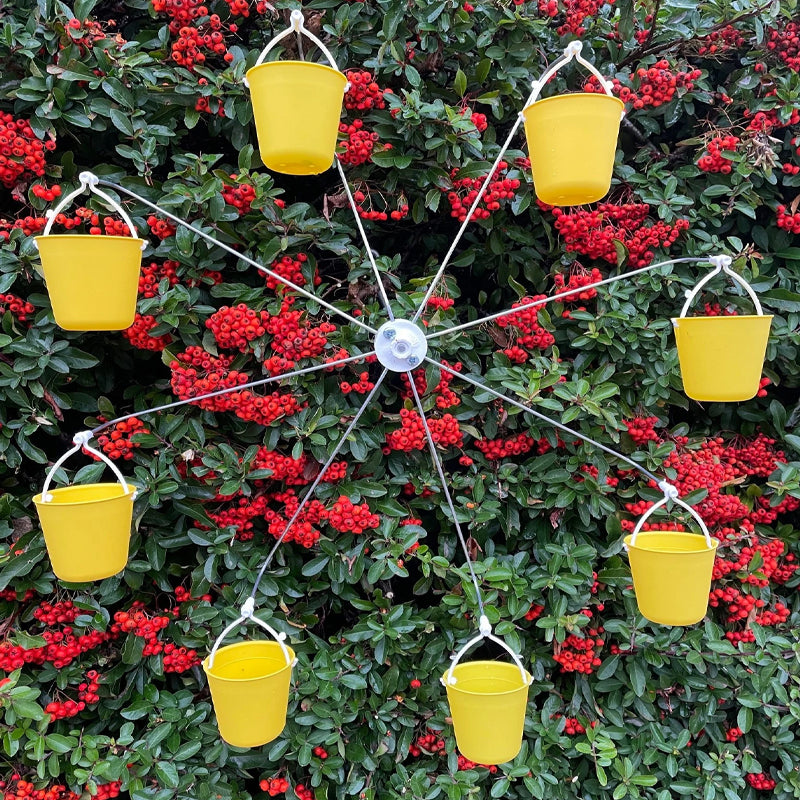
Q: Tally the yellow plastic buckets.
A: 8